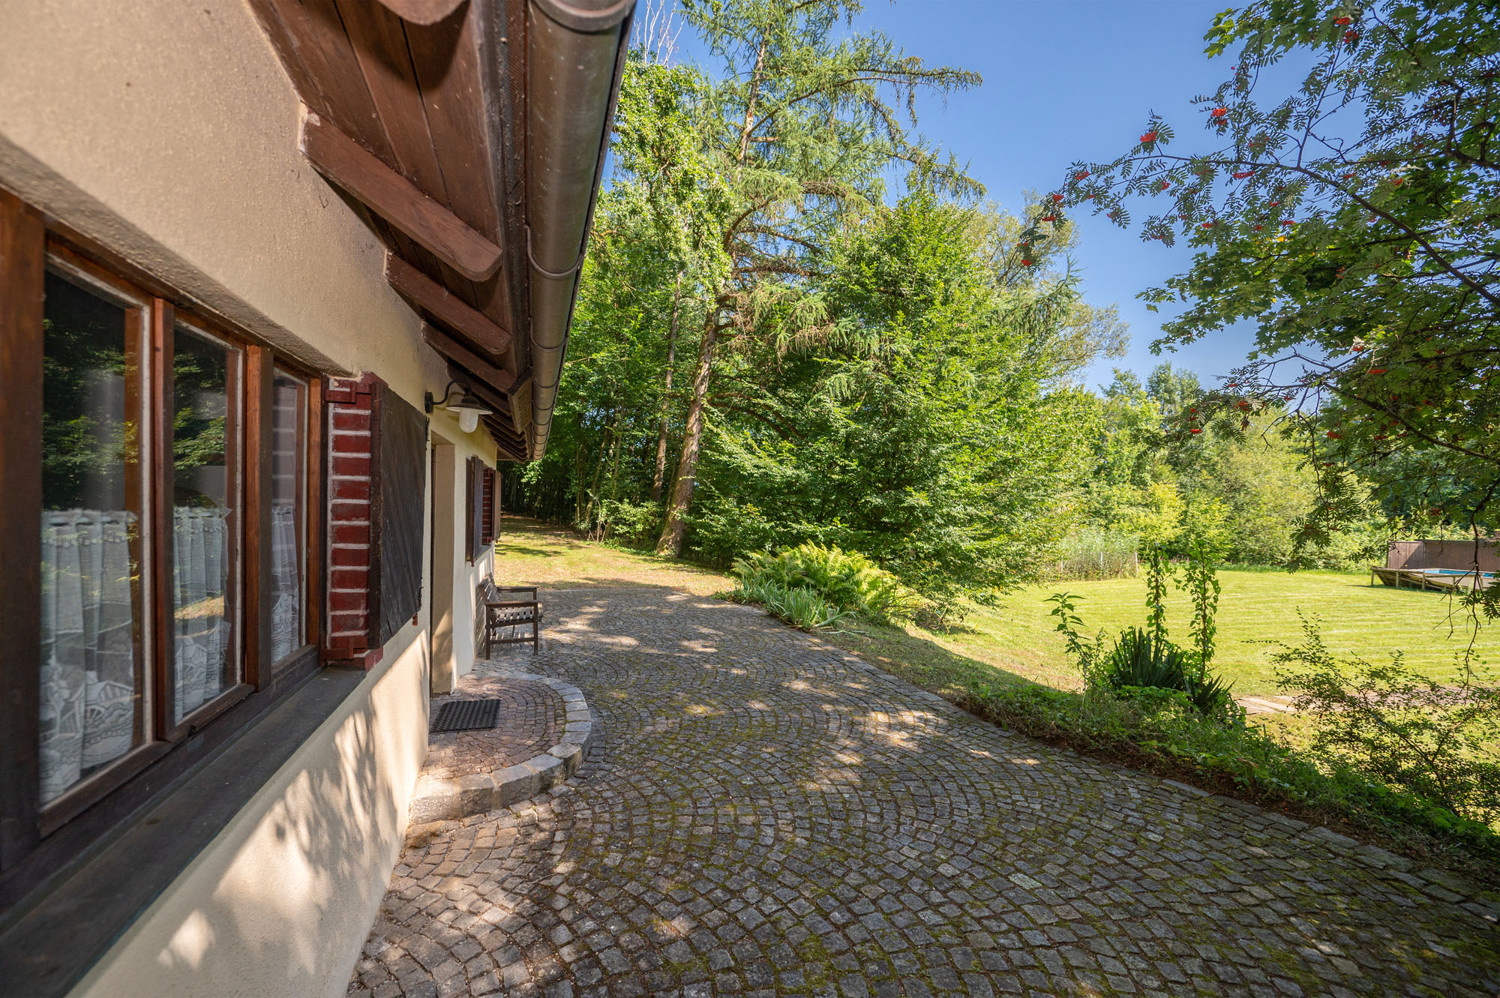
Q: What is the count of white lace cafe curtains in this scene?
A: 3